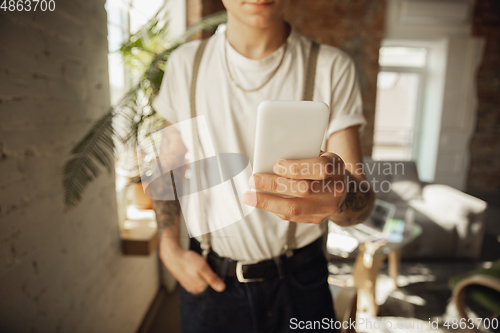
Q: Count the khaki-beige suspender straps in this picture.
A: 2